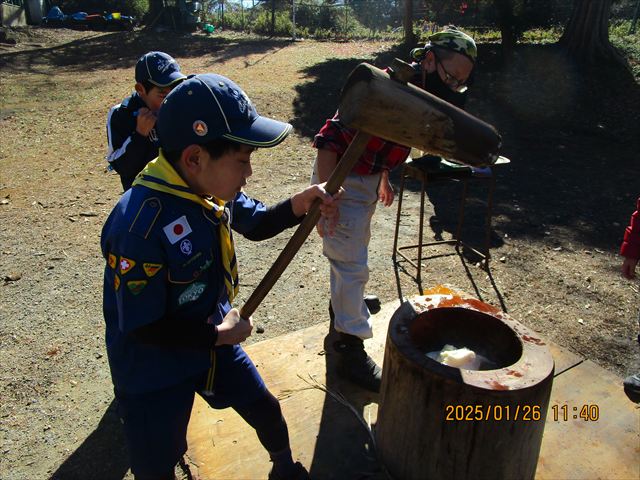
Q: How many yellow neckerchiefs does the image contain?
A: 1